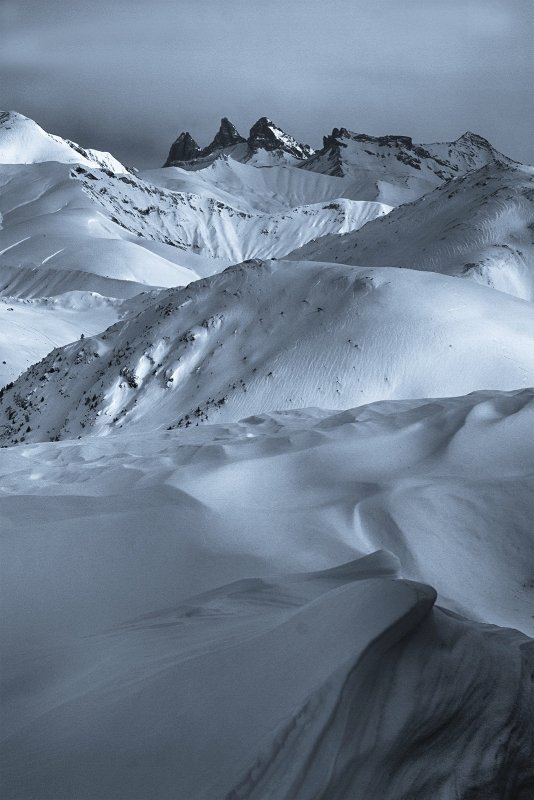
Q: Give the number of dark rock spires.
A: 3